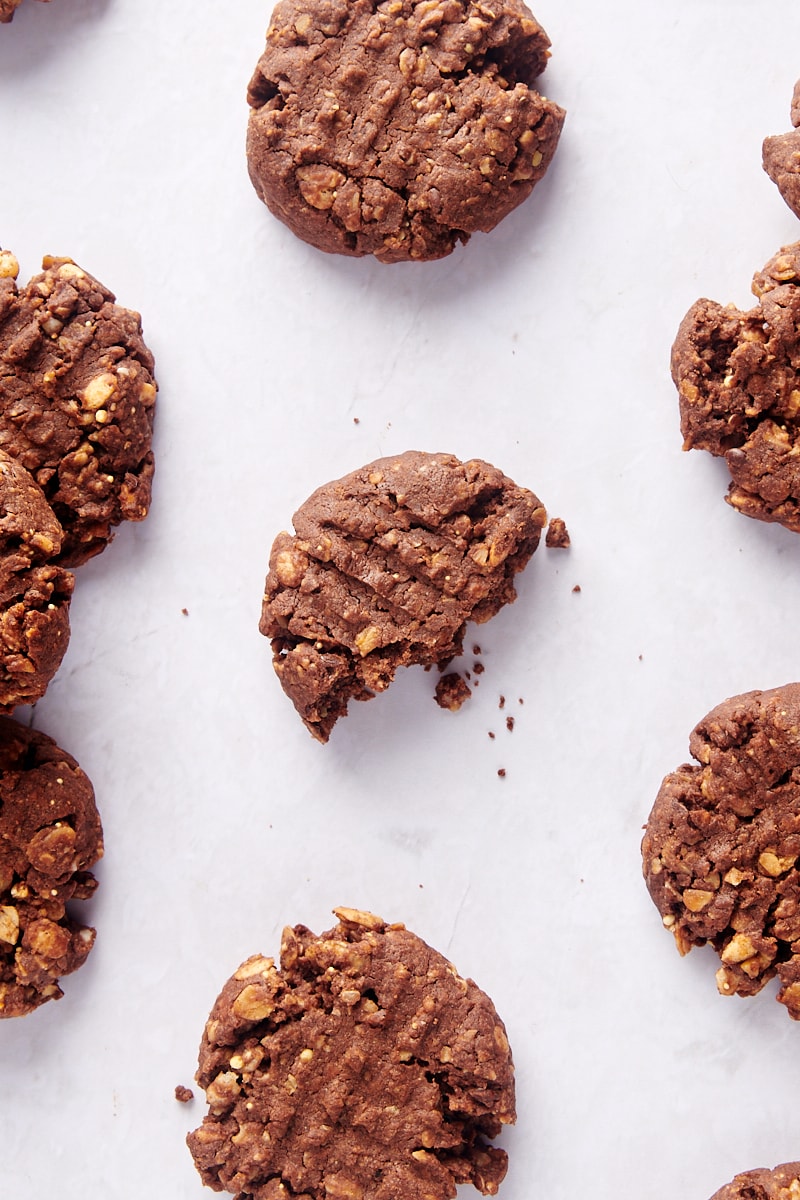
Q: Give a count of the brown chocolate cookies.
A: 11